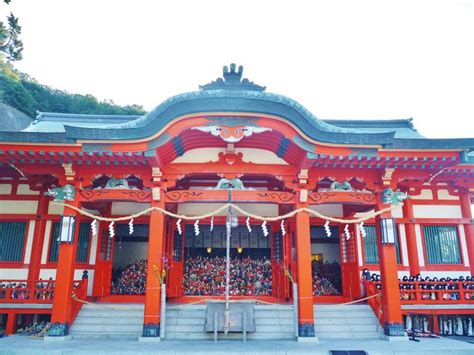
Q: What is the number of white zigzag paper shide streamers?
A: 12